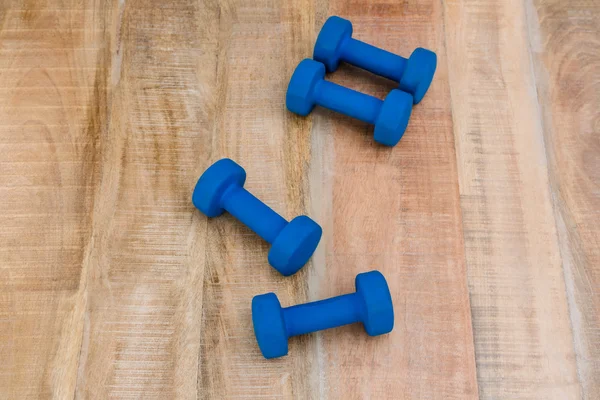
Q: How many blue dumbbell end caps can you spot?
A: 8